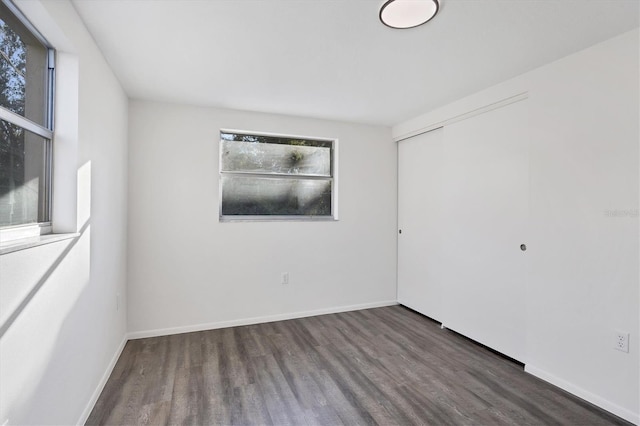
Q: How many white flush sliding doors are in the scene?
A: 2